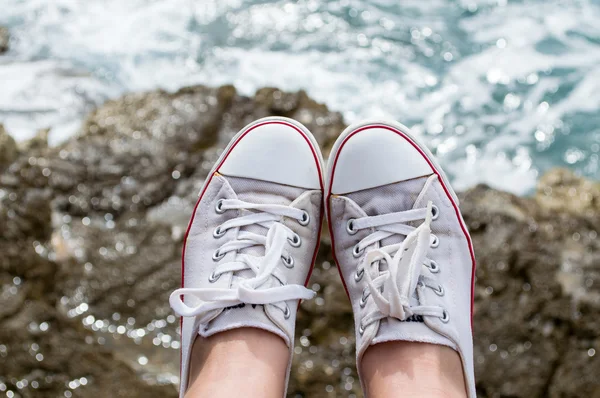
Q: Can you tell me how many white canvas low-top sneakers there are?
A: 2